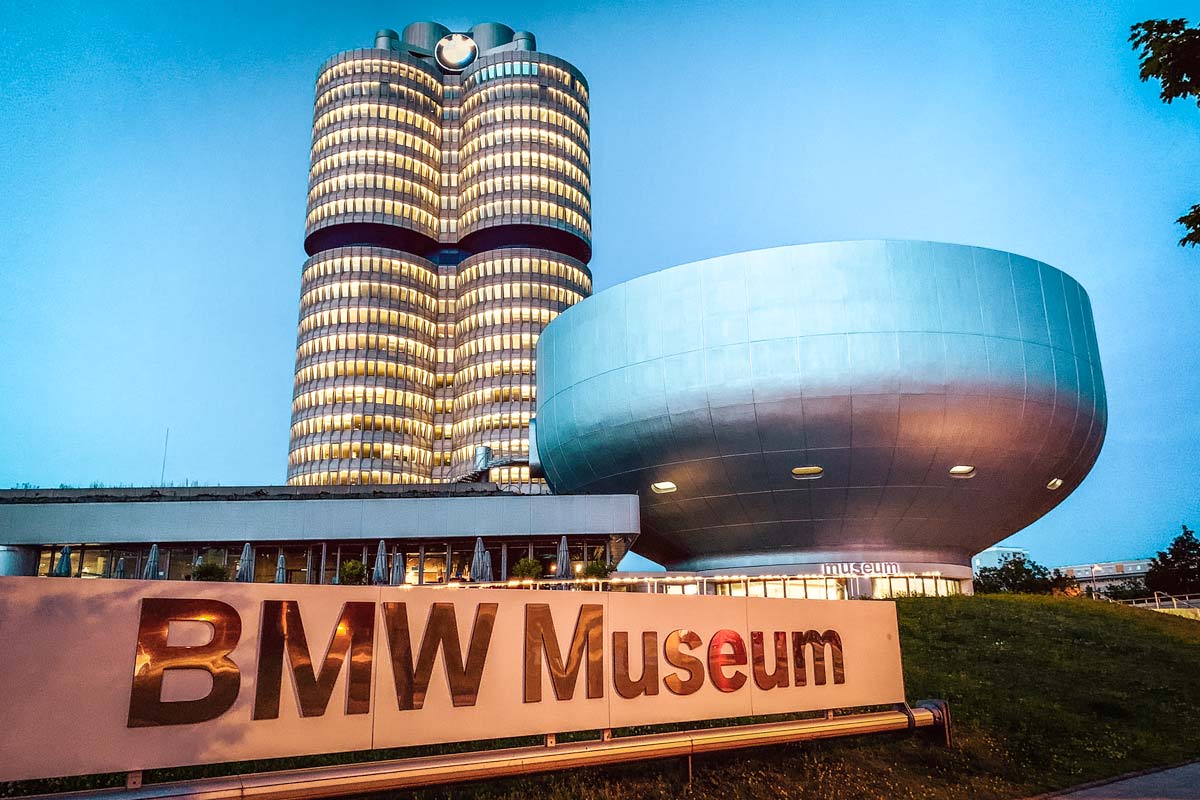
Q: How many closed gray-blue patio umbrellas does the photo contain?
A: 11